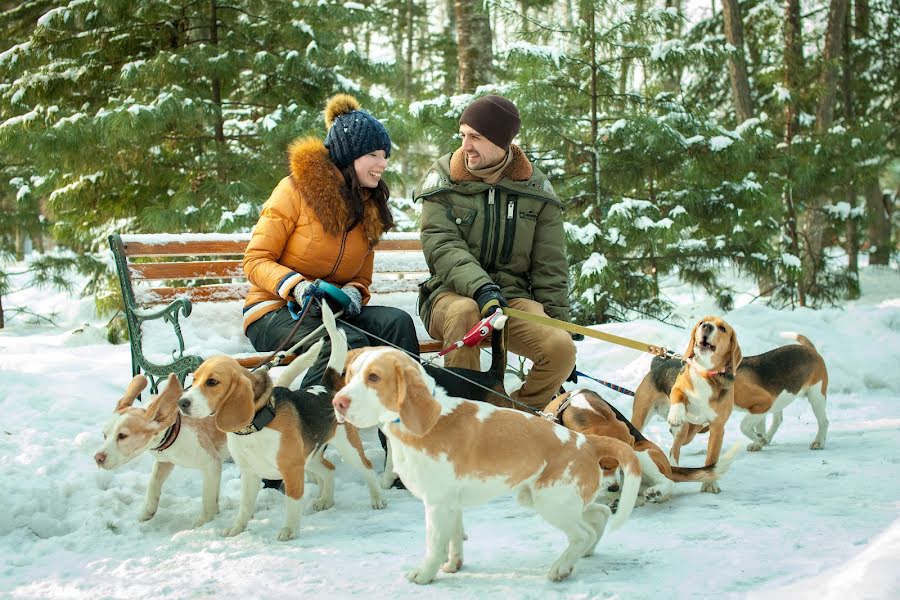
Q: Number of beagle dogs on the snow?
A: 7